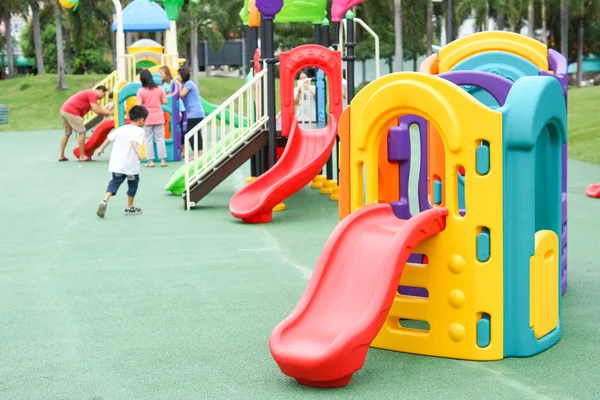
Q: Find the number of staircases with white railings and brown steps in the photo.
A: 1